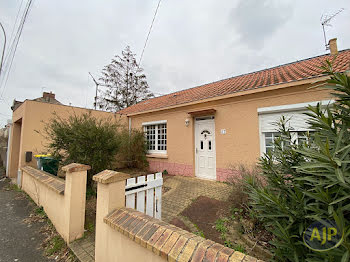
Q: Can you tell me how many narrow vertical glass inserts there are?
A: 2